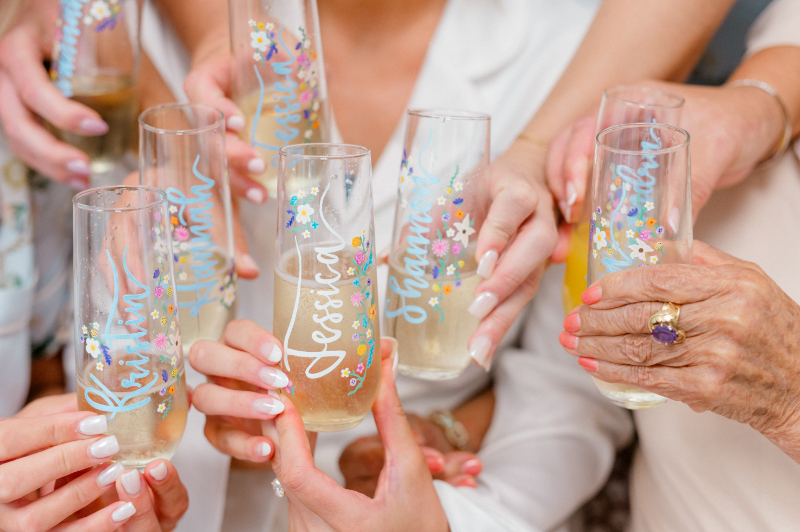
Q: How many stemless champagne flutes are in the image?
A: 8